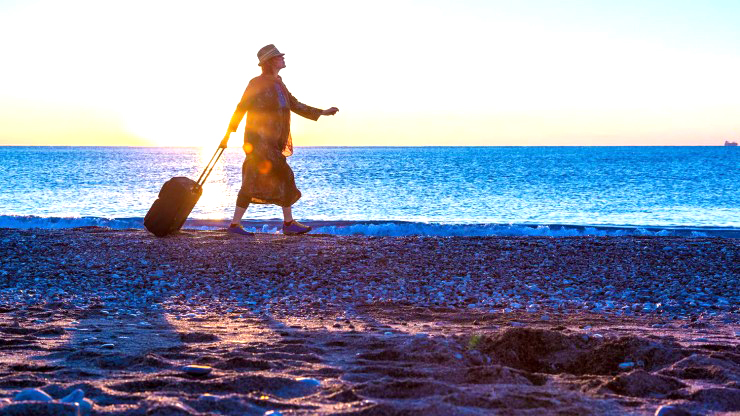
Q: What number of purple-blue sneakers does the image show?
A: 2